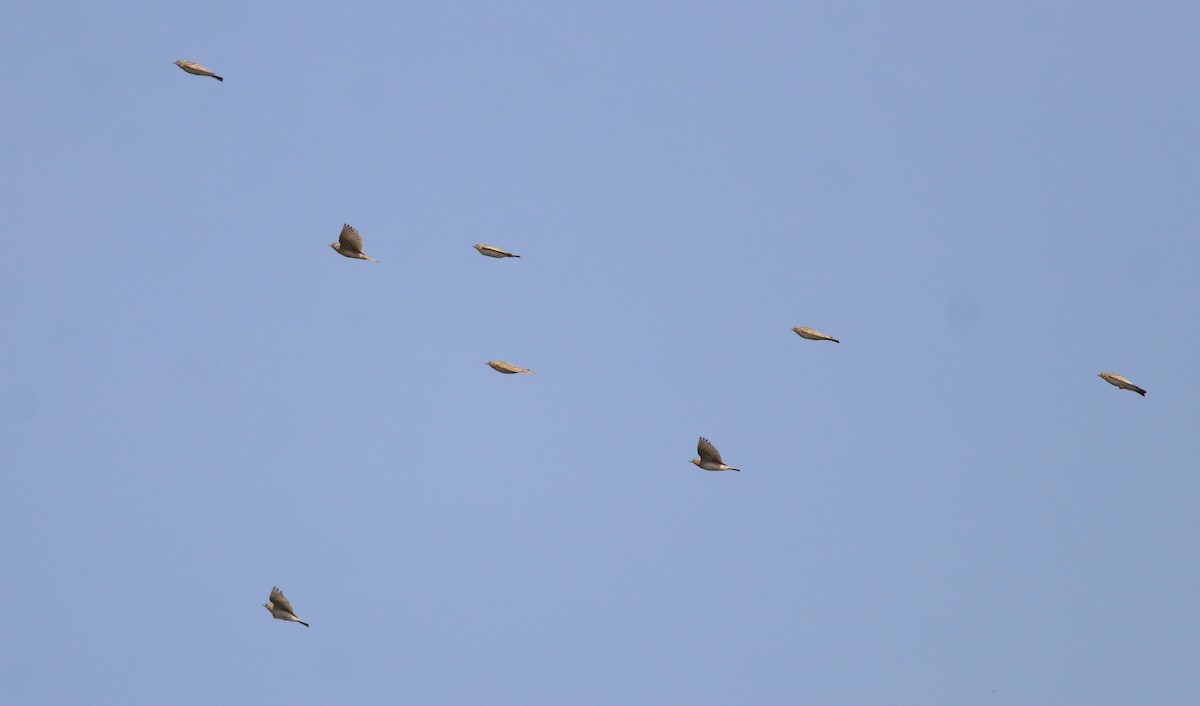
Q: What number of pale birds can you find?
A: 8